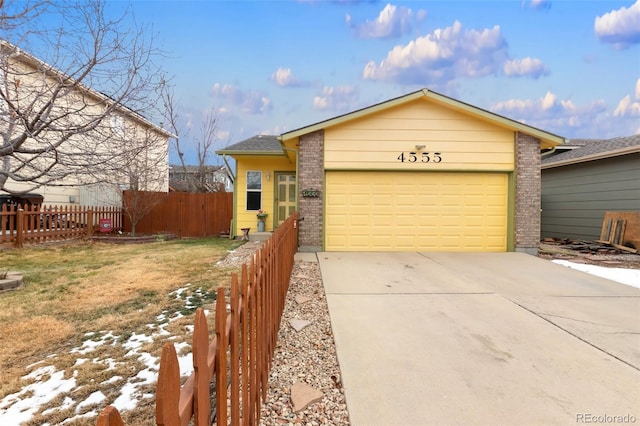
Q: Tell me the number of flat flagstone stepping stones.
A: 5